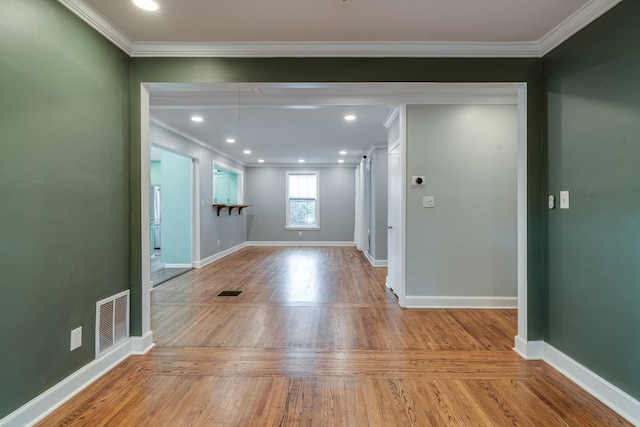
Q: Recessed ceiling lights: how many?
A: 9